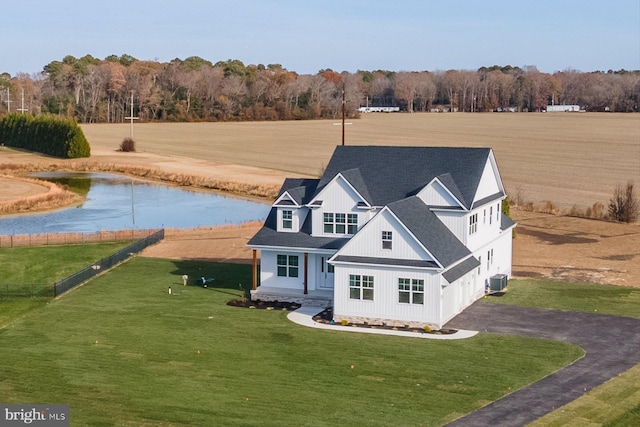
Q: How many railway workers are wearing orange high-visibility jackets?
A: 0